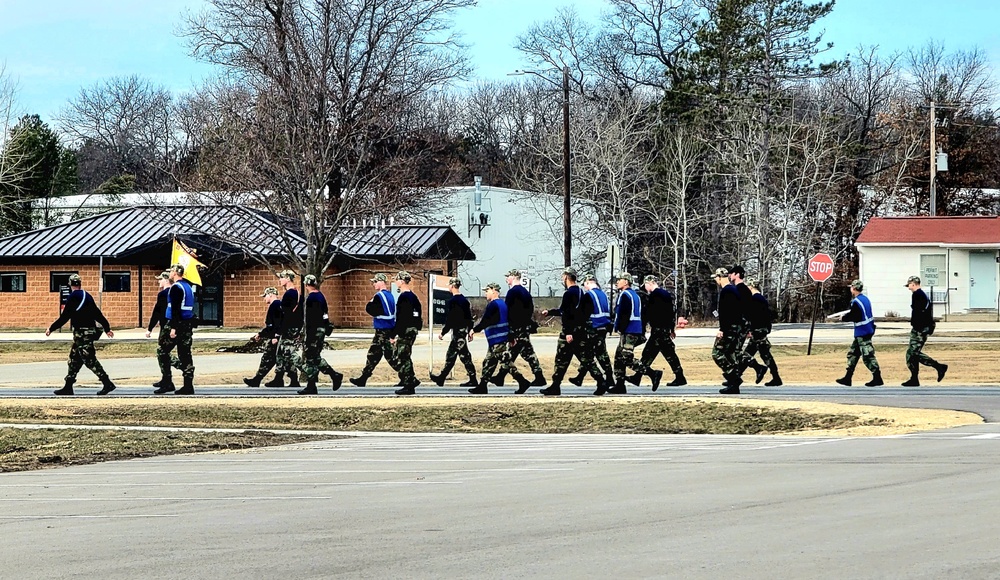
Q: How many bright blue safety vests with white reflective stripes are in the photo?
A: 6